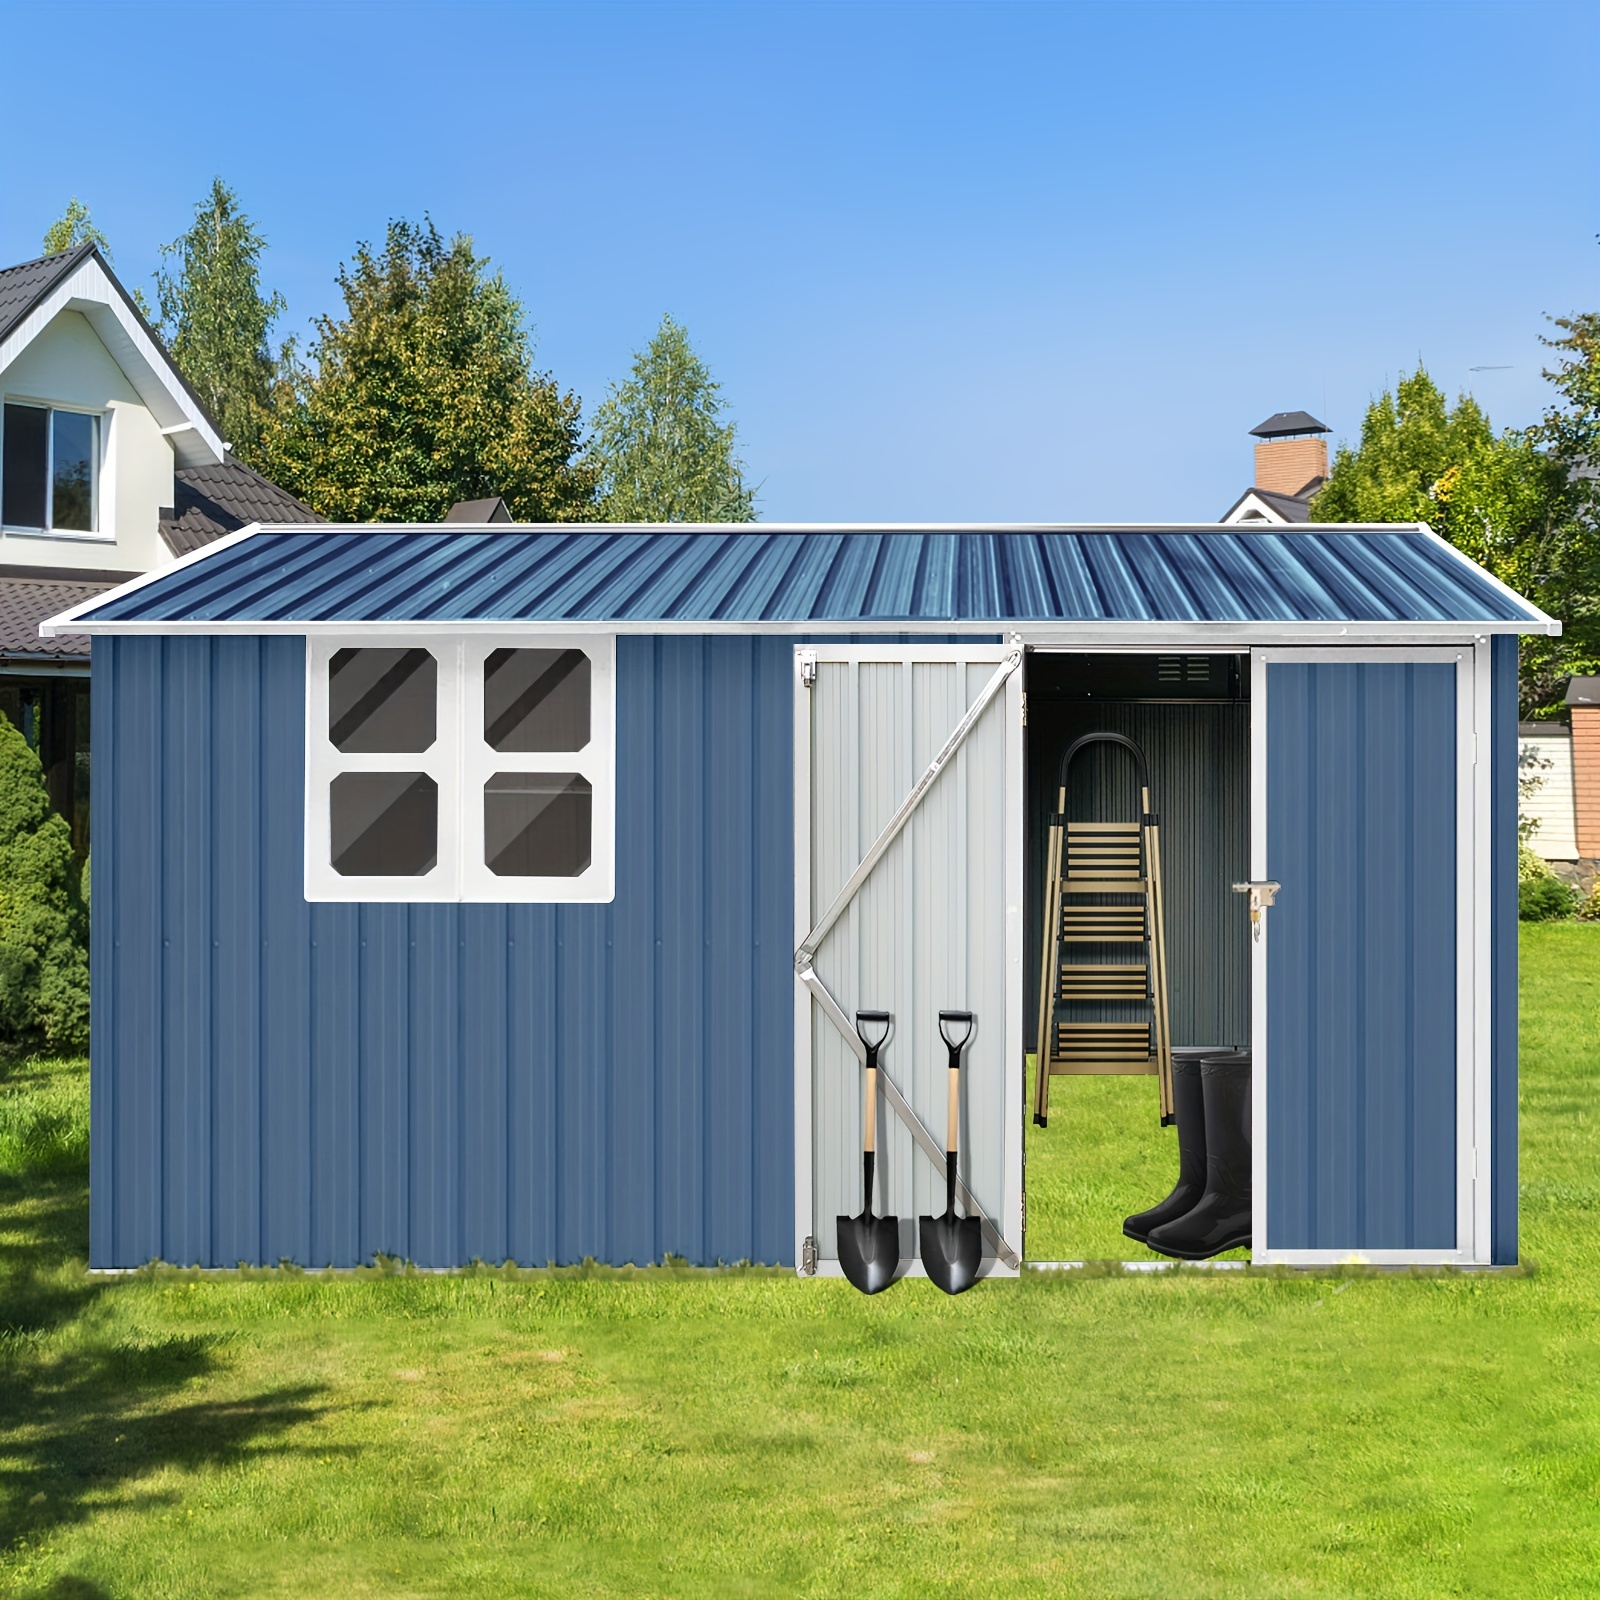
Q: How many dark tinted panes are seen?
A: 4